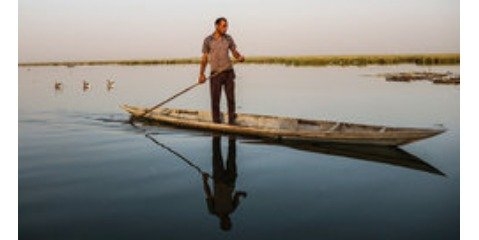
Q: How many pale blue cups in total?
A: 0